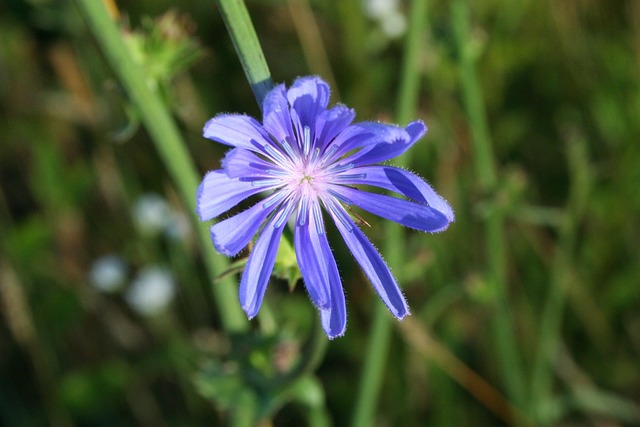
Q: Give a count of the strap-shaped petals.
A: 15